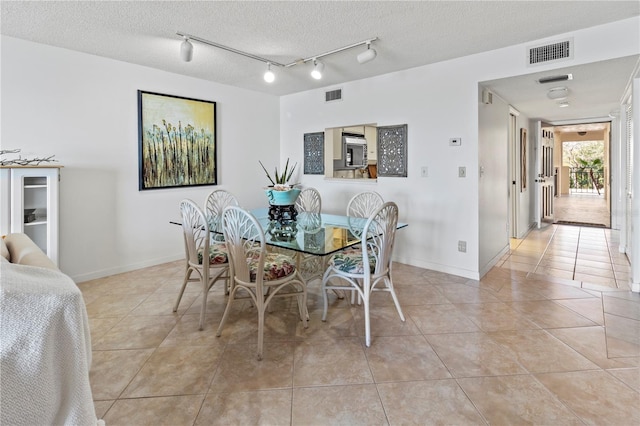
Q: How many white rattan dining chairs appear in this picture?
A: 6